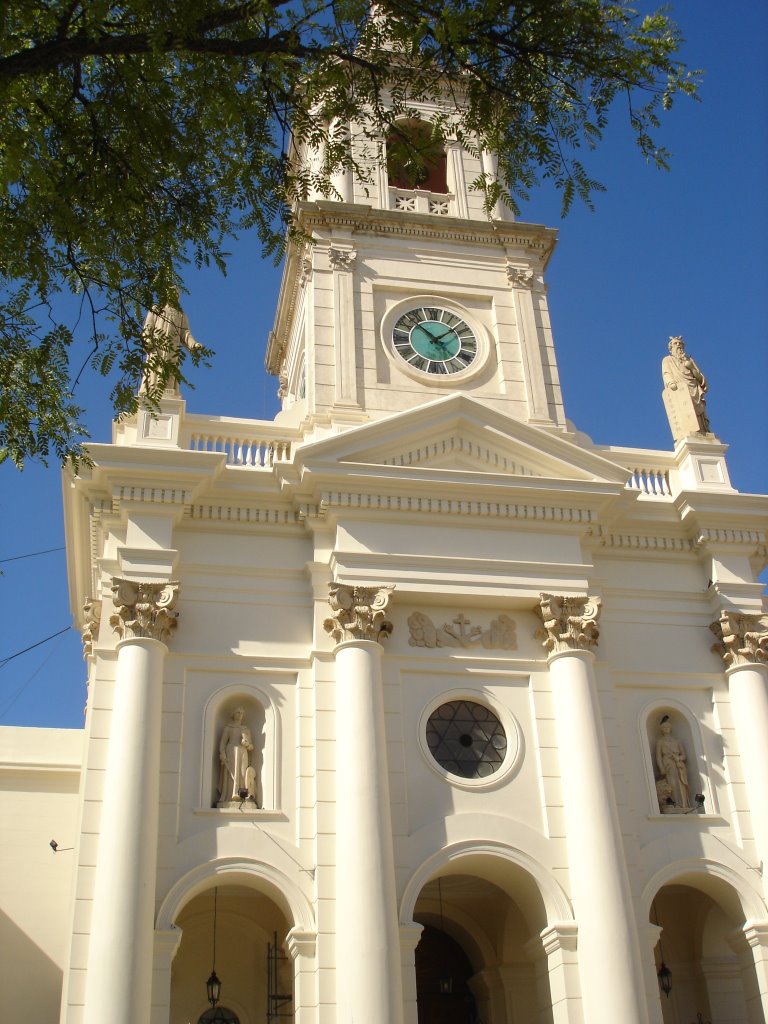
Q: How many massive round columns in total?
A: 4